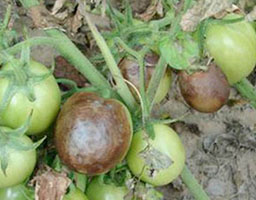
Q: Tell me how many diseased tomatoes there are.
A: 3